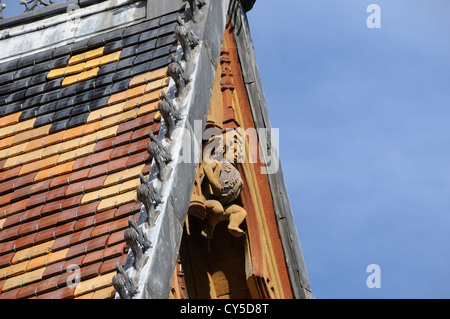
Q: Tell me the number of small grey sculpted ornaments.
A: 8